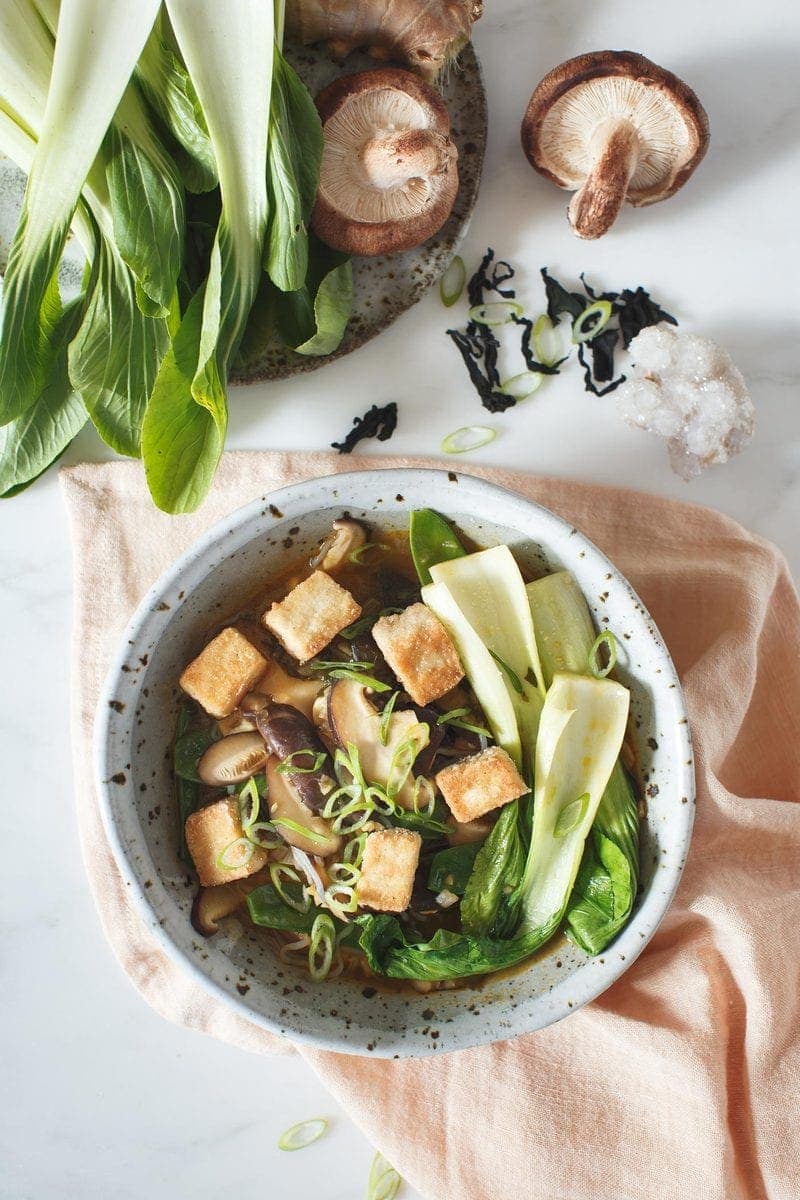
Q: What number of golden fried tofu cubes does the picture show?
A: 6